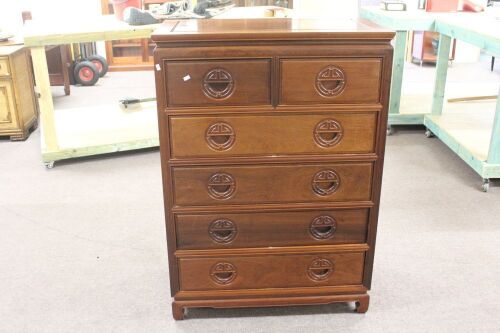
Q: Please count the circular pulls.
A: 10